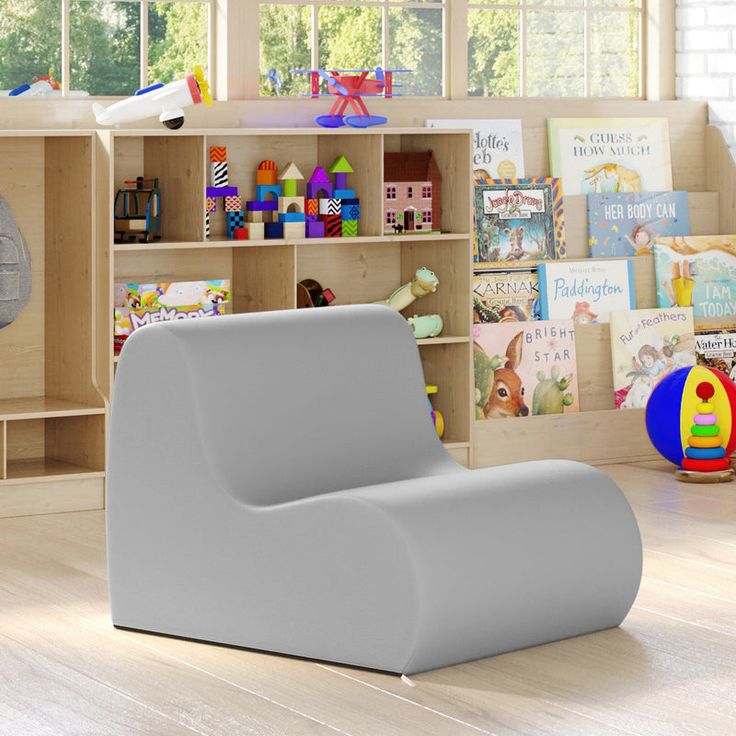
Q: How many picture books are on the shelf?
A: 10